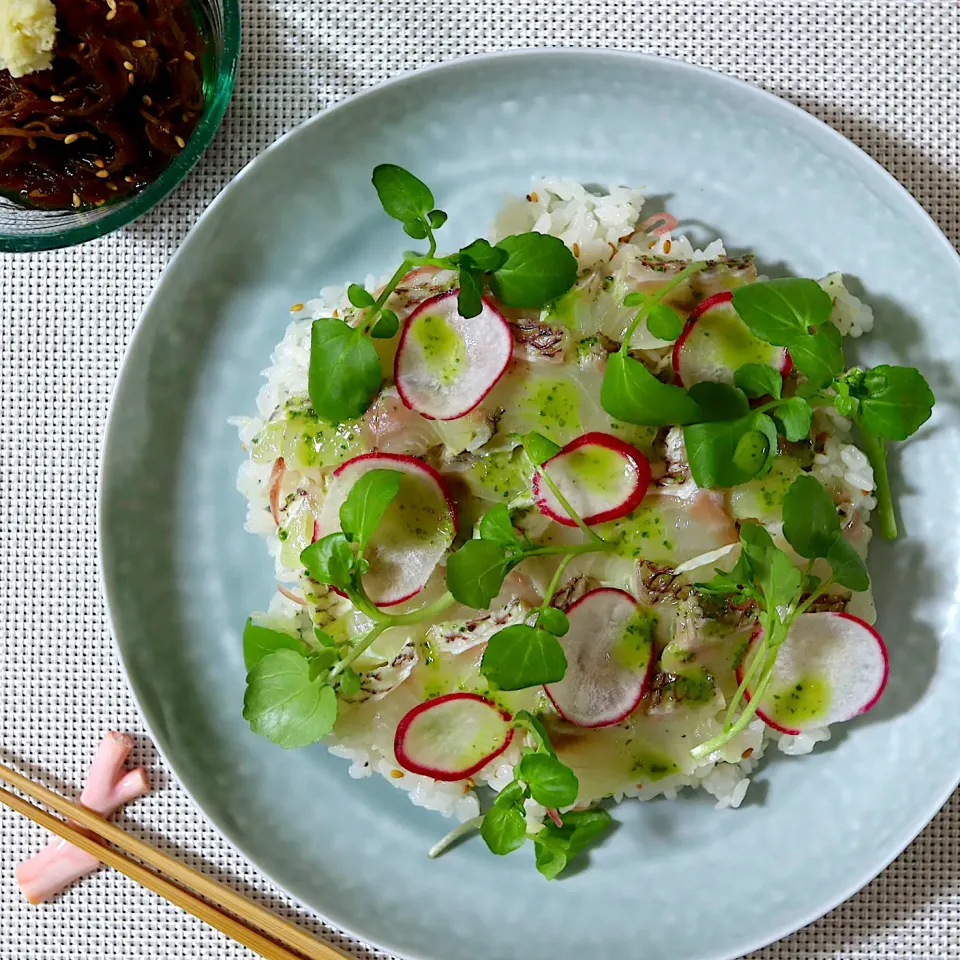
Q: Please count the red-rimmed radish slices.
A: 7